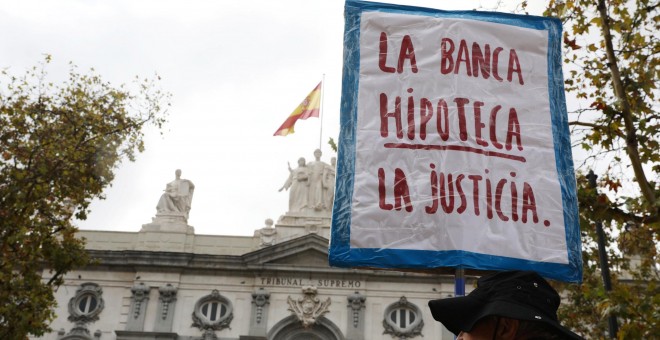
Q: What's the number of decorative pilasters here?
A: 4